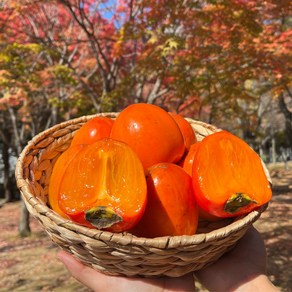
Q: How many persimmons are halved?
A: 2